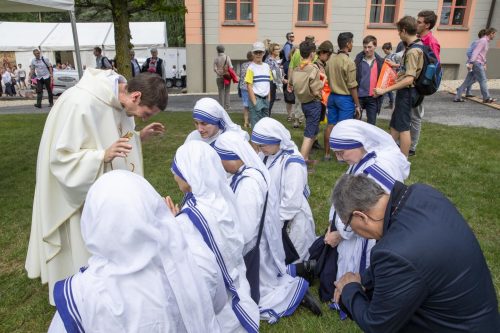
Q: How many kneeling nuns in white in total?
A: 6